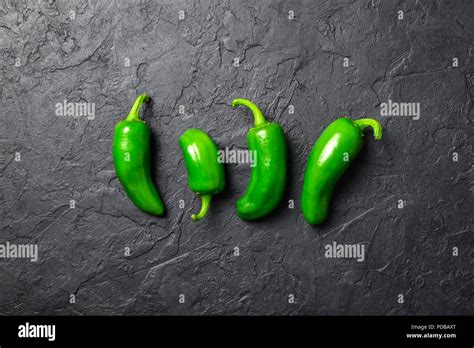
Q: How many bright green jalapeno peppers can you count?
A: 4